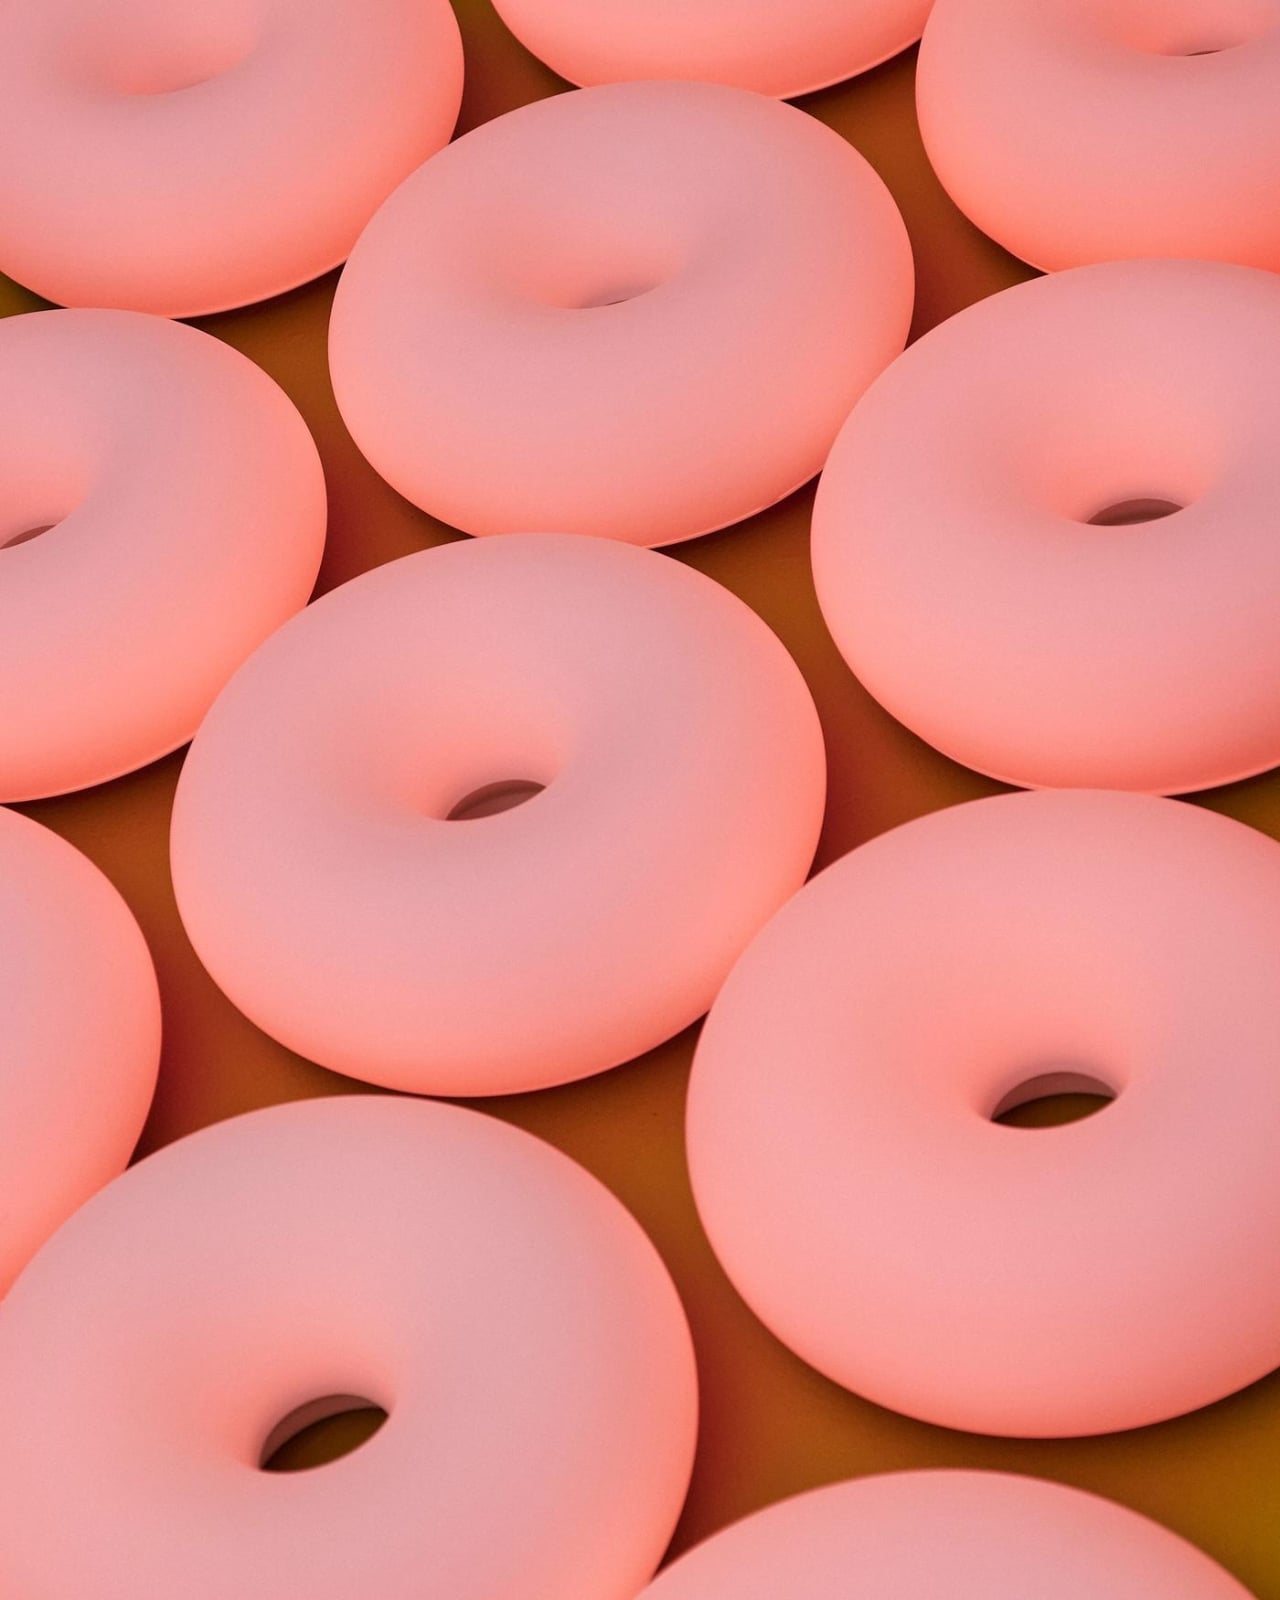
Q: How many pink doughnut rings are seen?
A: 11